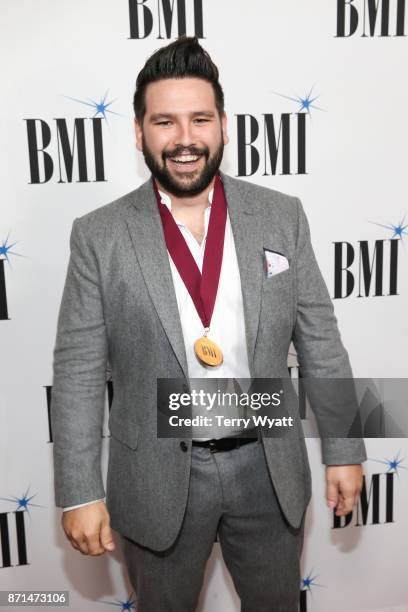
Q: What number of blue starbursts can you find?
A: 8